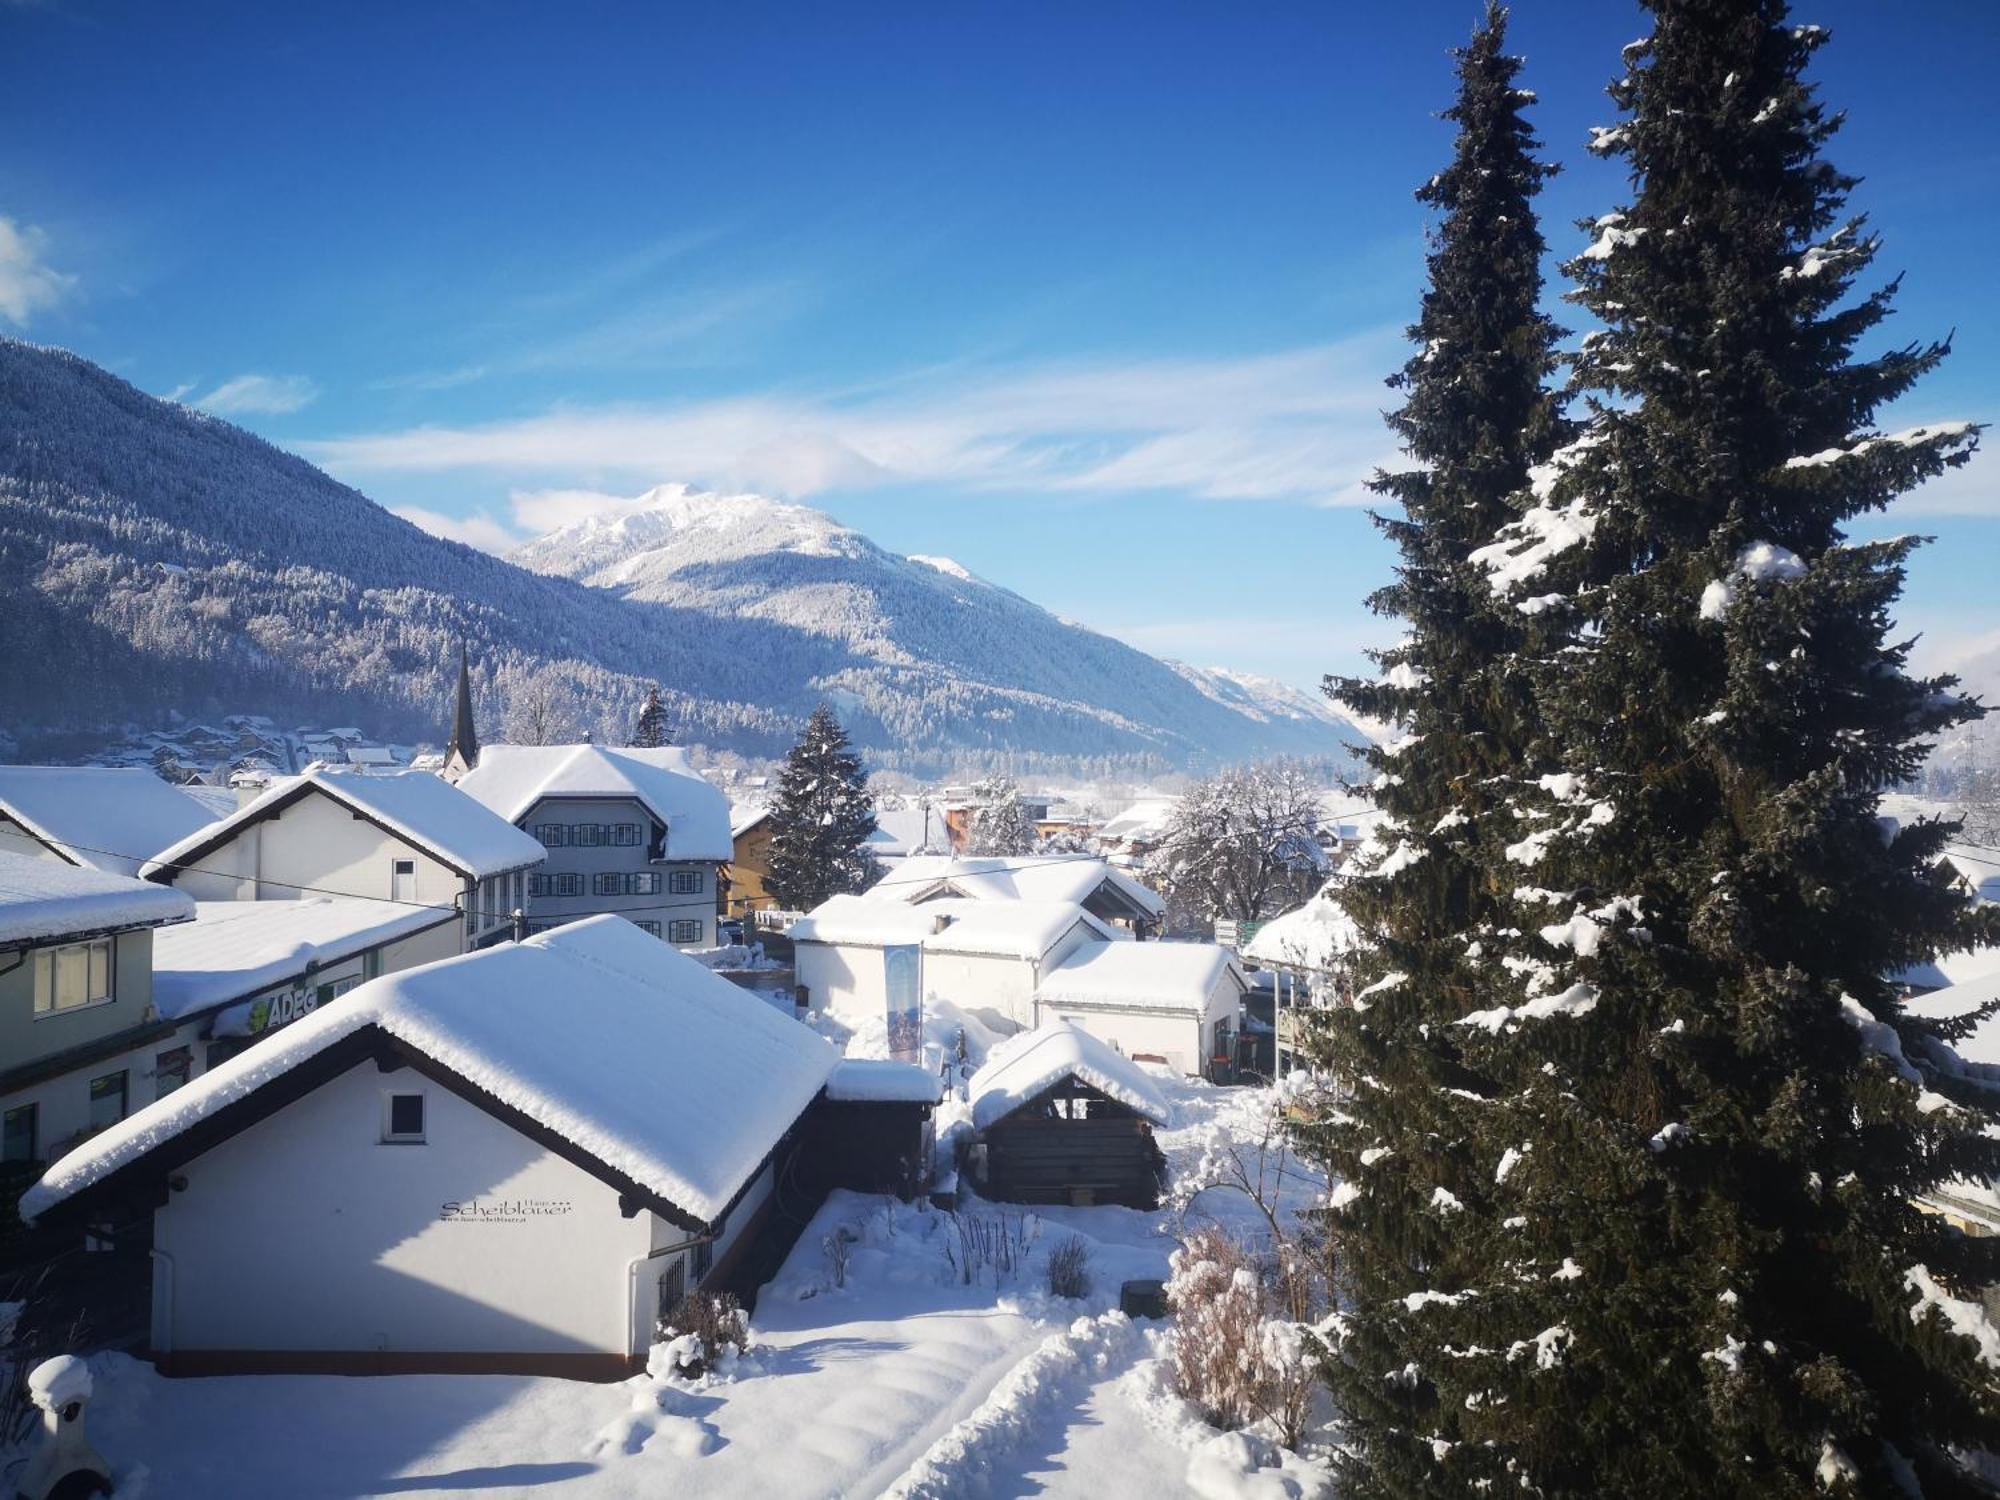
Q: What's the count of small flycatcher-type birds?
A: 0